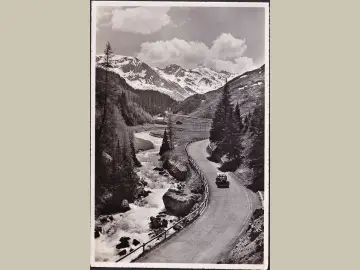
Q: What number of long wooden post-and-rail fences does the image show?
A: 1